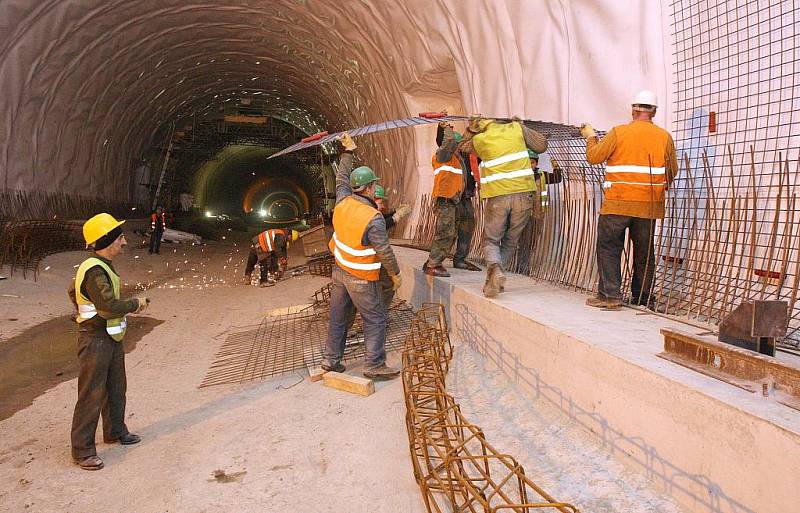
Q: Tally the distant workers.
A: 2